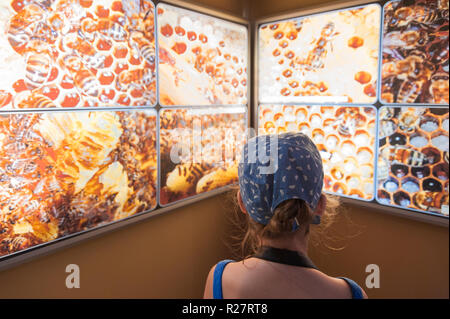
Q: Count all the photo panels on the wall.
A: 8